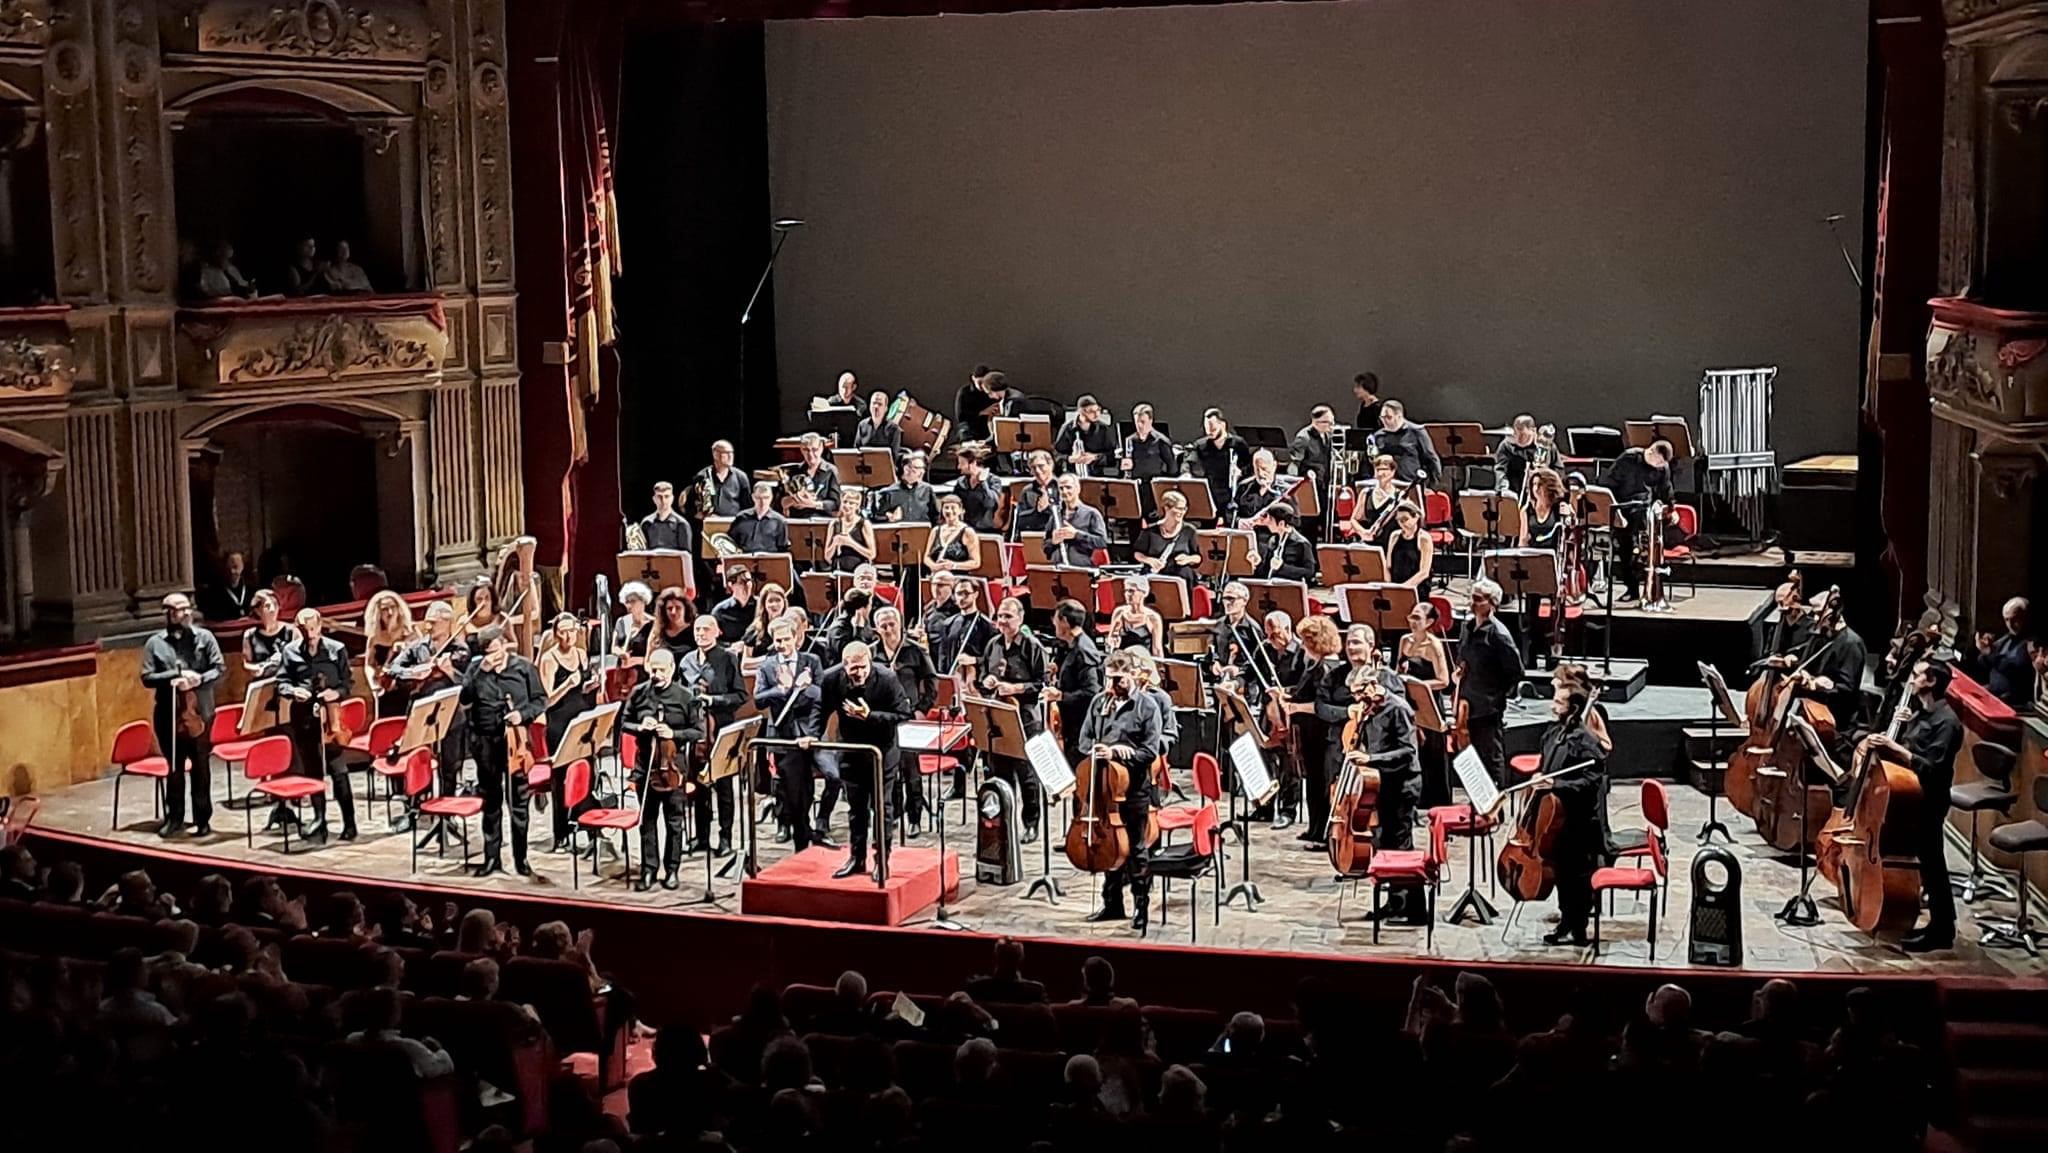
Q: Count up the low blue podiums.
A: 0